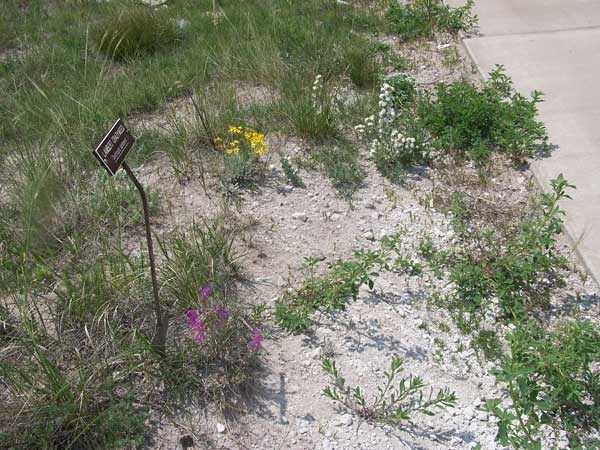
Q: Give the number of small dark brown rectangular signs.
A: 1